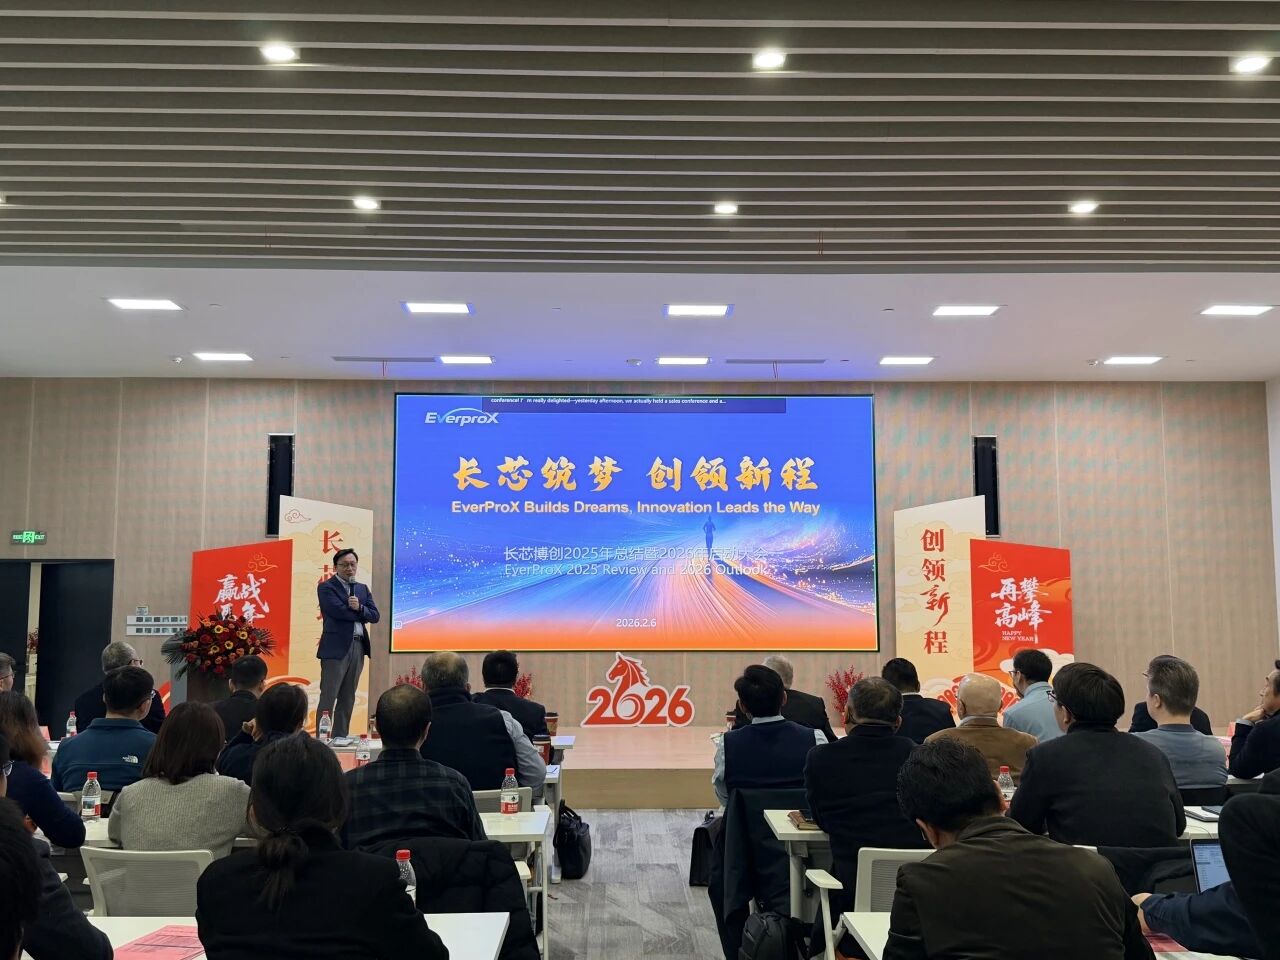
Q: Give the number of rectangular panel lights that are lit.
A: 10